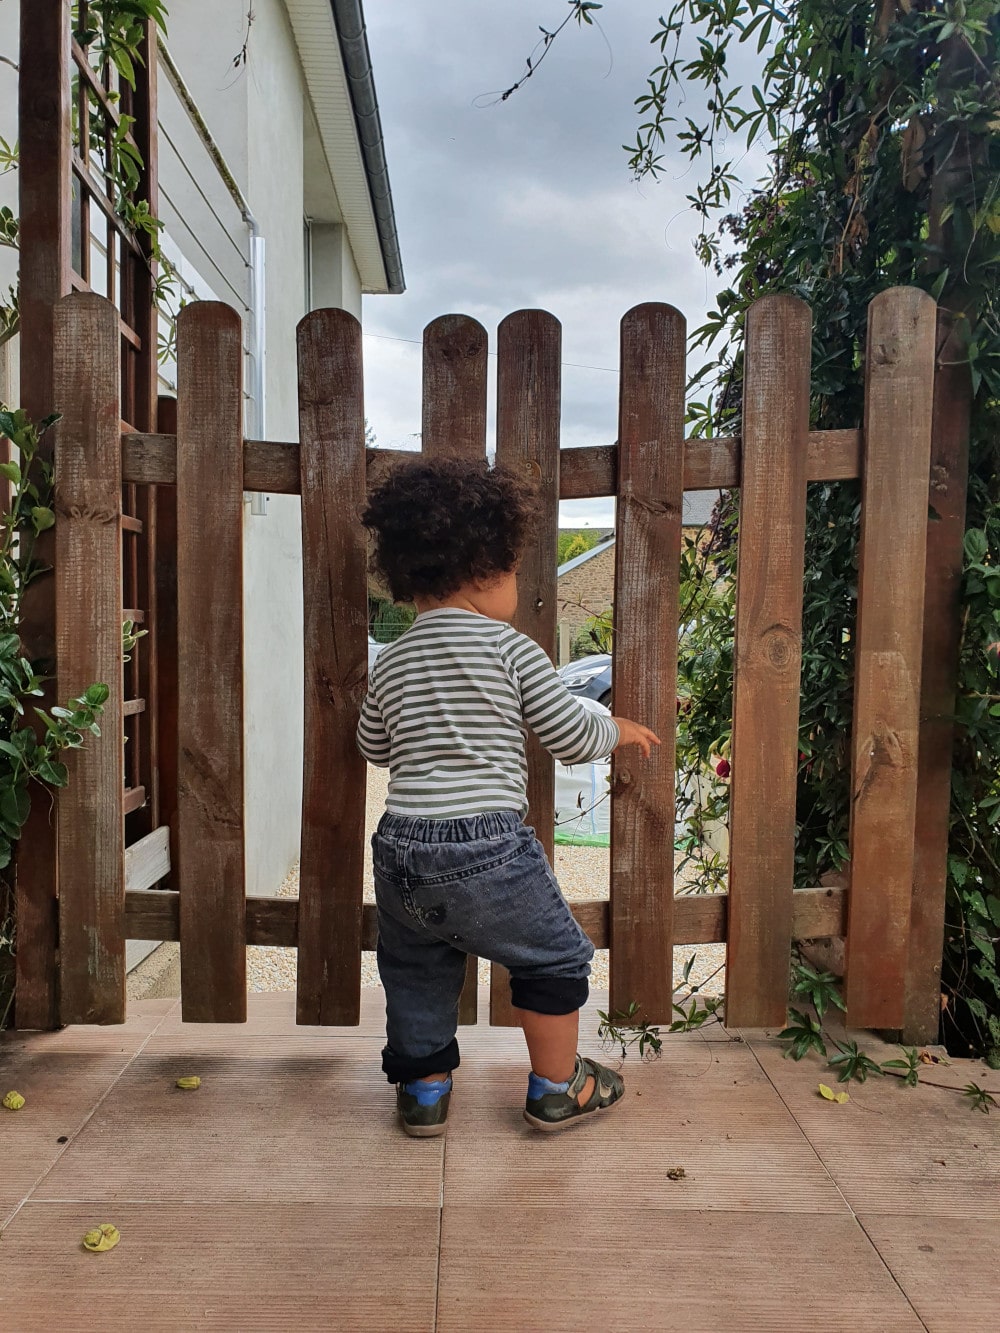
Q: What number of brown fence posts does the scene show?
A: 8